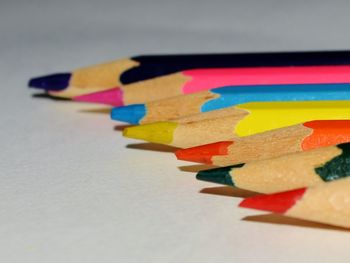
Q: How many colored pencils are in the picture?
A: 7